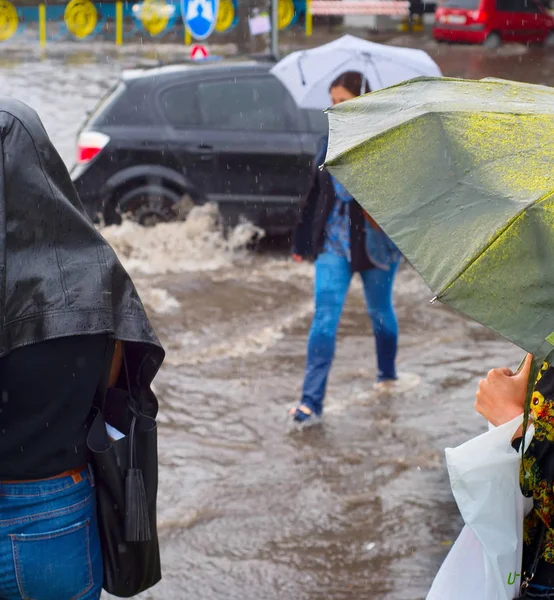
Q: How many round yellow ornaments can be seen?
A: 5